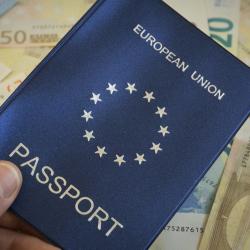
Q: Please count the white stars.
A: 12